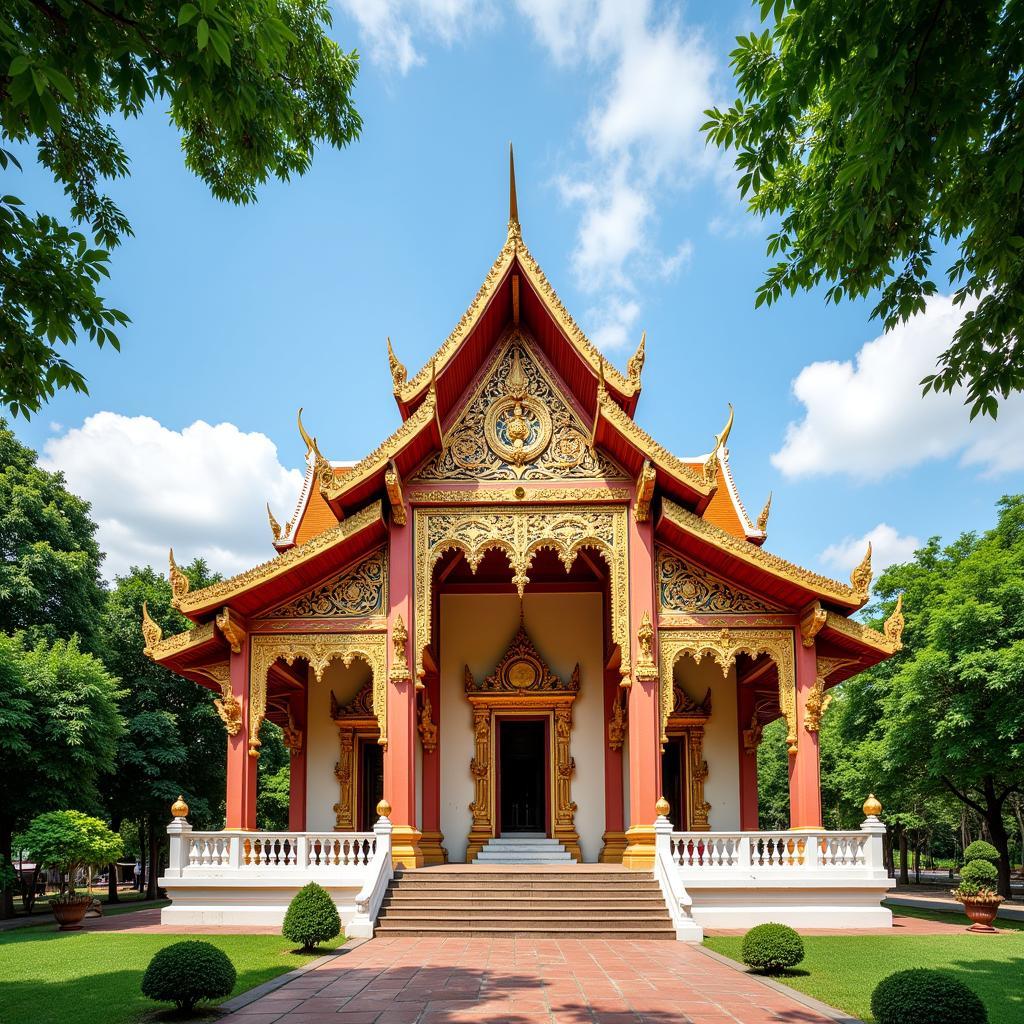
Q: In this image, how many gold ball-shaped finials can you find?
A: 4